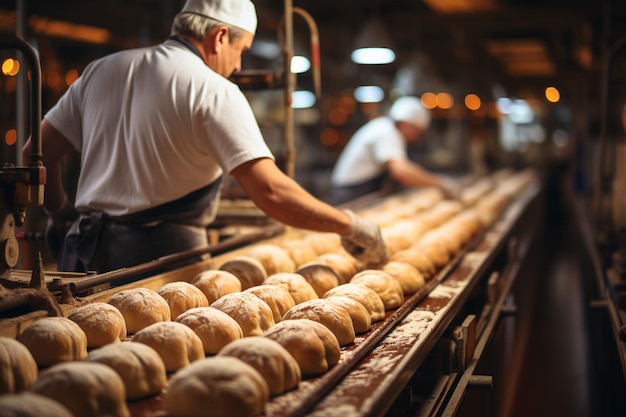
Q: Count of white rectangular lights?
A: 4